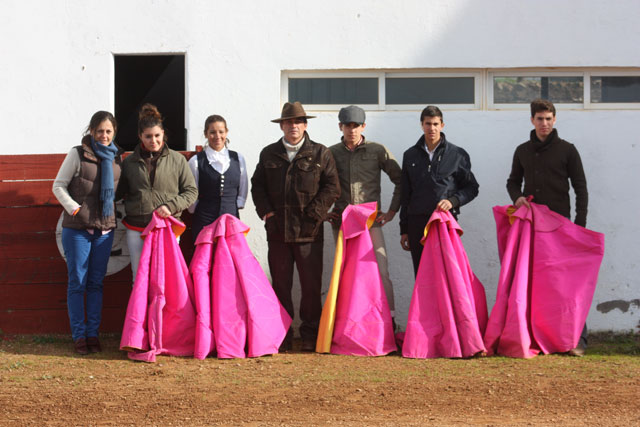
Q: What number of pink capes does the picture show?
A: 5